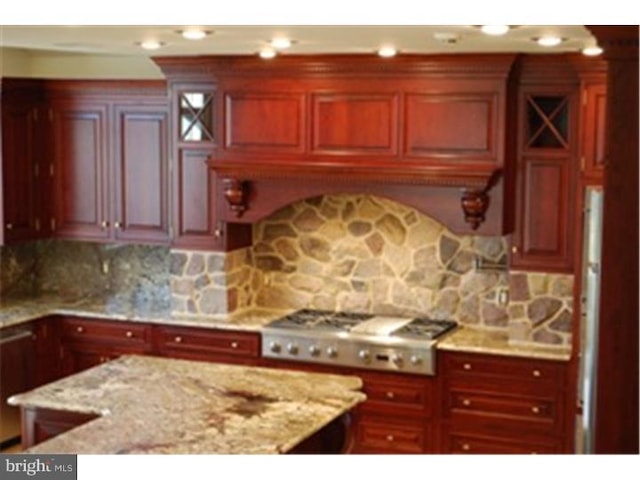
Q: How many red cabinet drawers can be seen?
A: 7